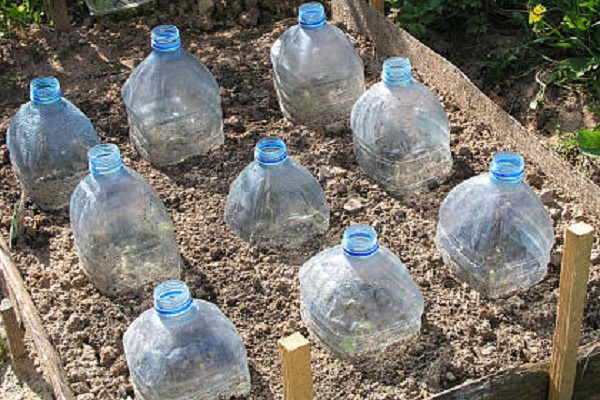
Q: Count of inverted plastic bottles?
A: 9